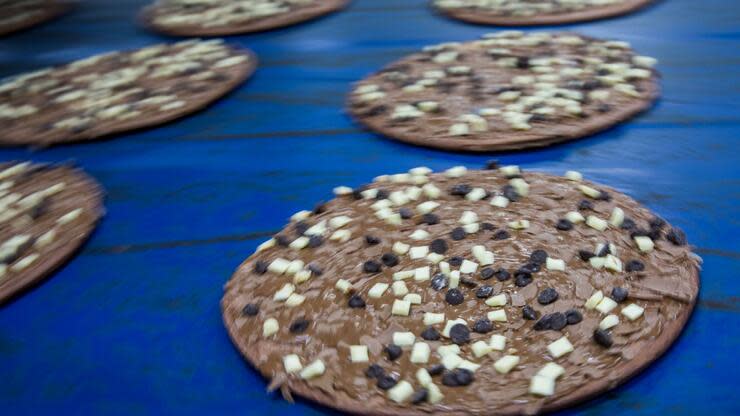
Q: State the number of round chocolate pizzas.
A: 7